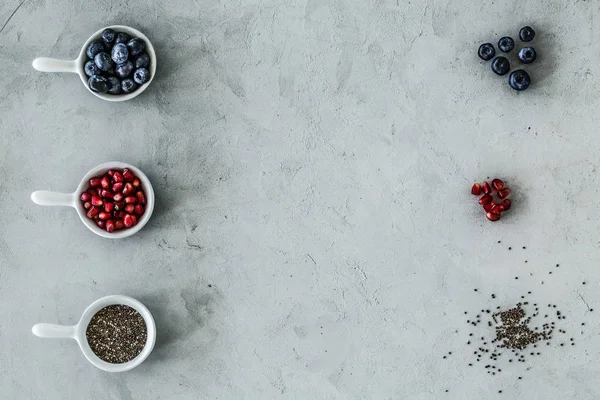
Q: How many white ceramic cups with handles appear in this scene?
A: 3